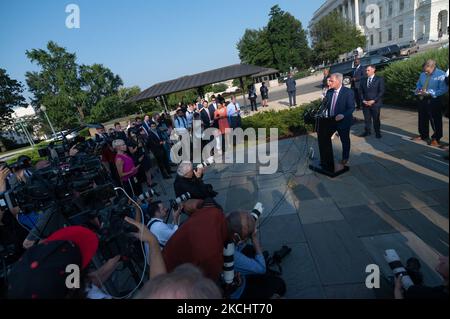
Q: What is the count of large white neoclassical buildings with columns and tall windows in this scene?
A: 1